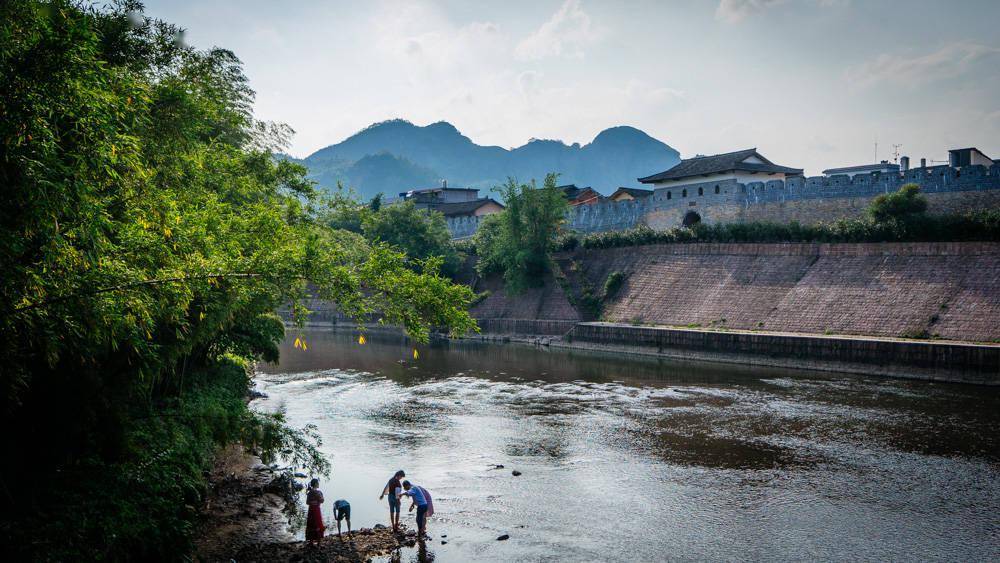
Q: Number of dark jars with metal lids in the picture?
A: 0